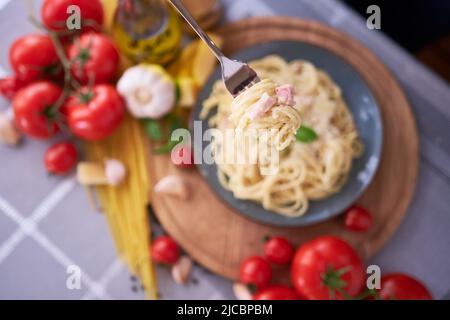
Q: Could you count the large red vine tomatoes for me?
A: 8